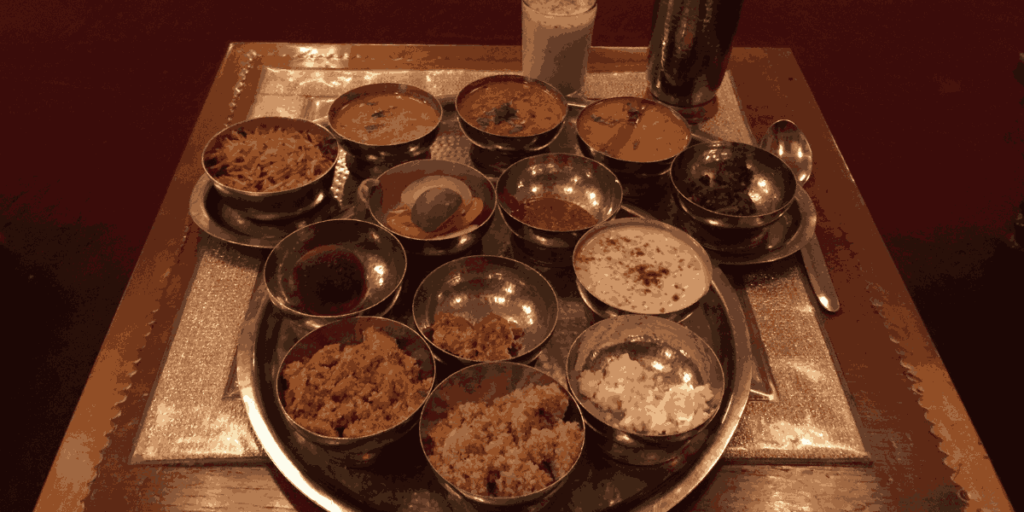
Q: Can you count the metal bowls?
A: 13